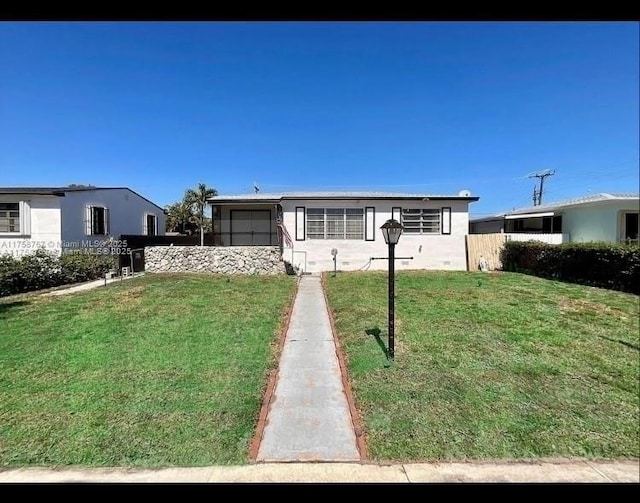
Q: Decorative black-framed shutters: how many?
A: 4